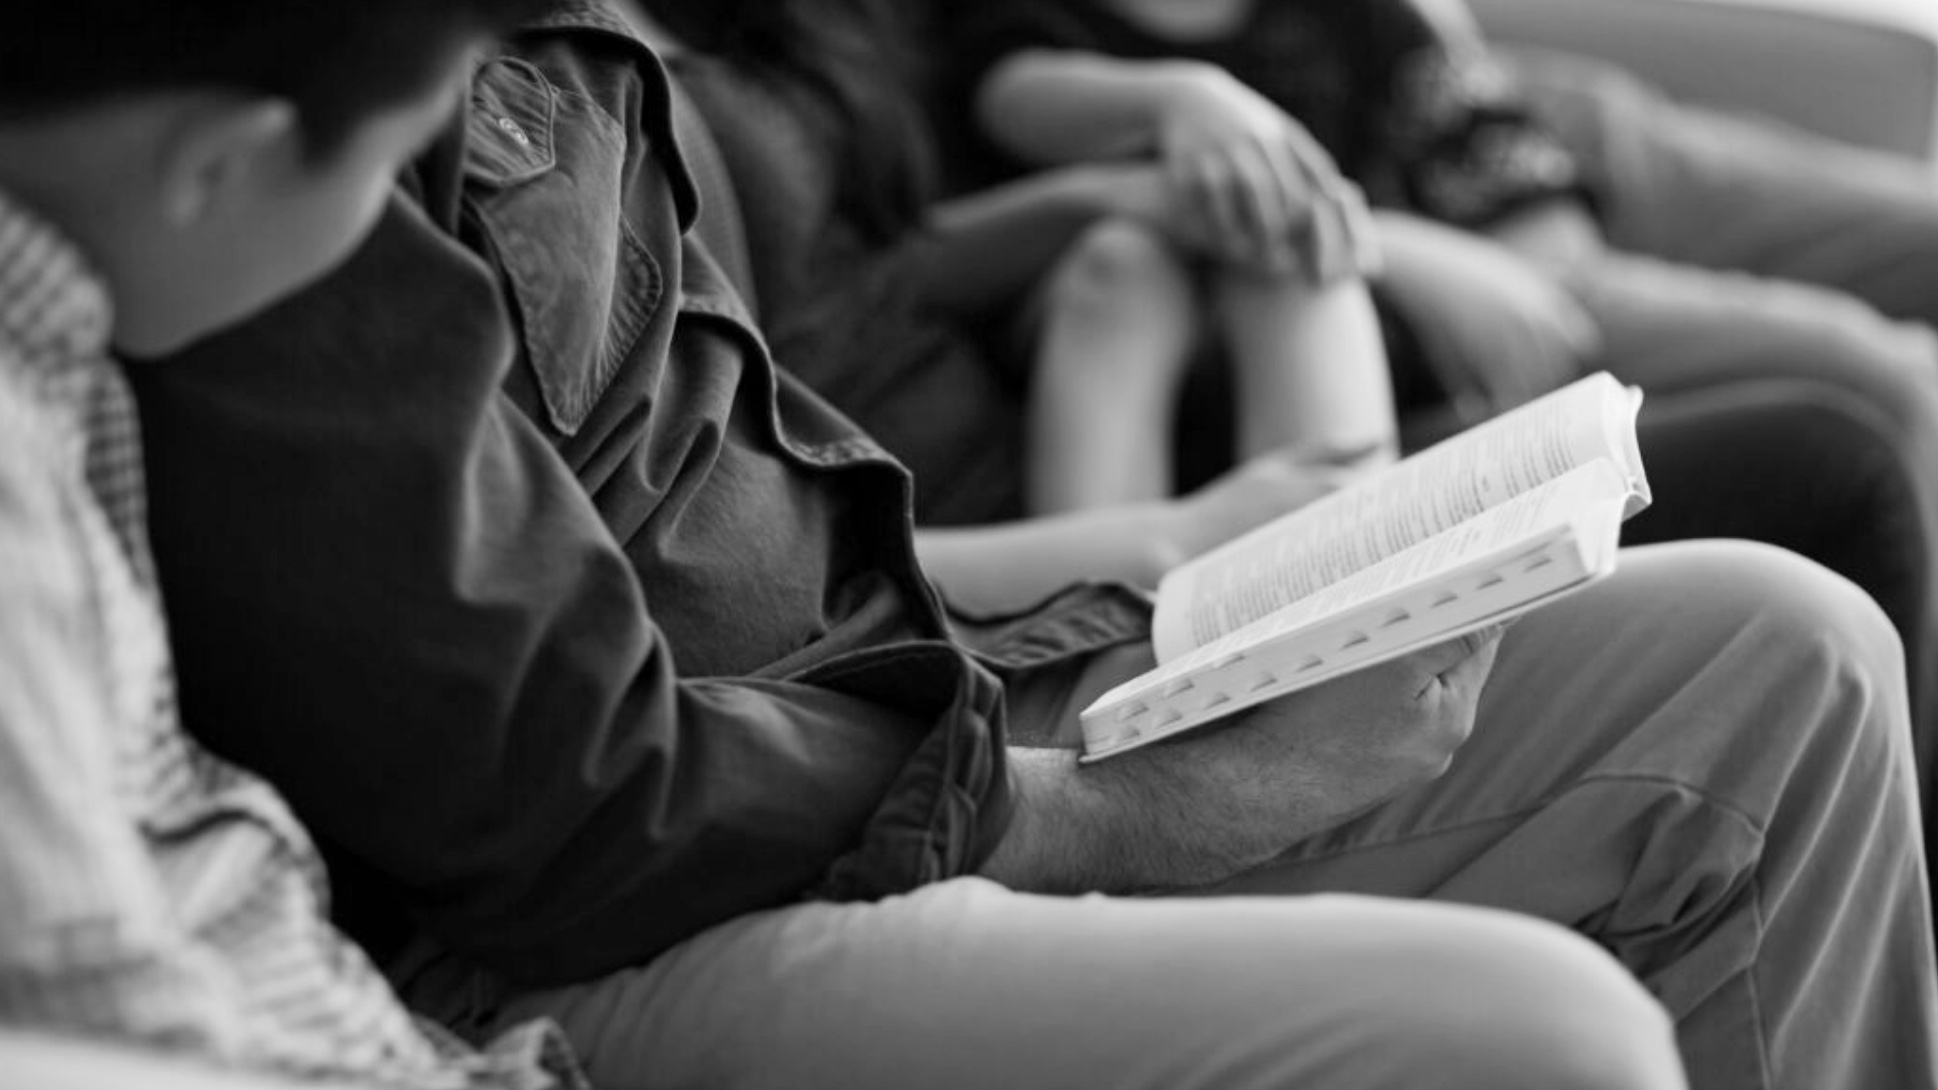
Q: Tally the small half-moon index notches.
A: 13